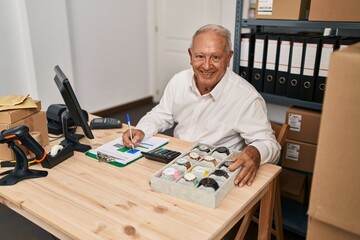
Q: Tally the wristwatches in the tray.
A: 11